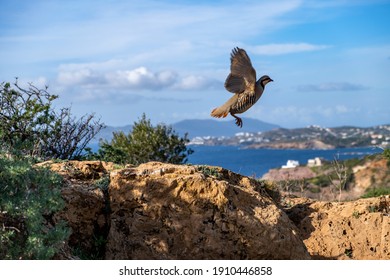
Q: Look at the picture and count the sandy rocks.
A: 3